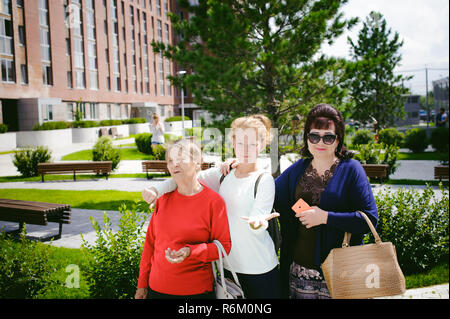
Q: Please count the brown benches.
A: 5